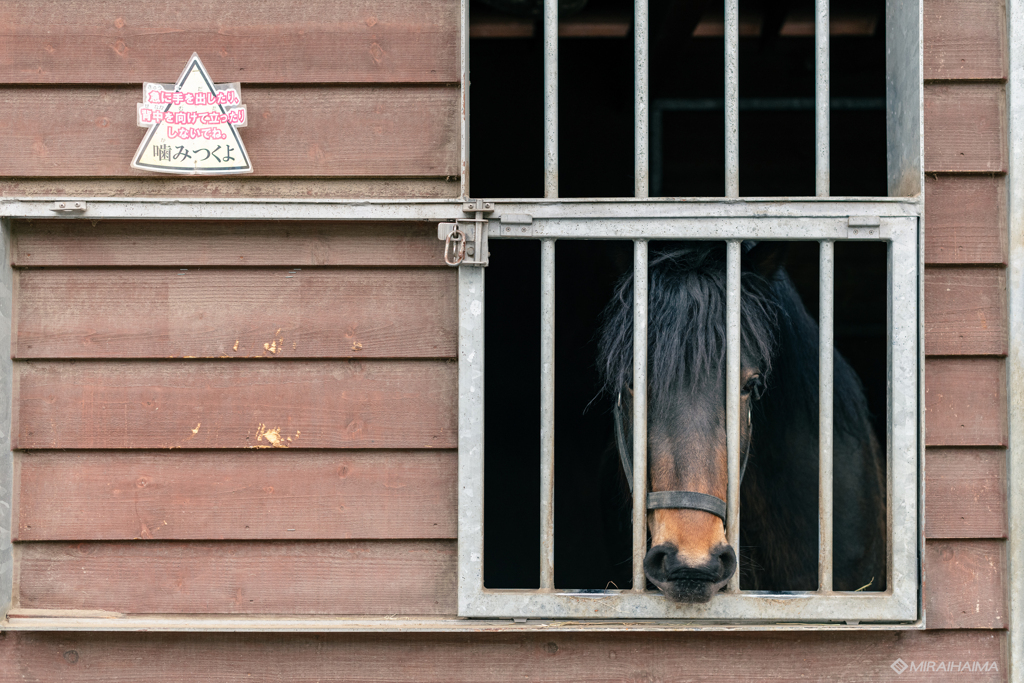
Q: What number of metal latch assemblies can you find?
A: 1